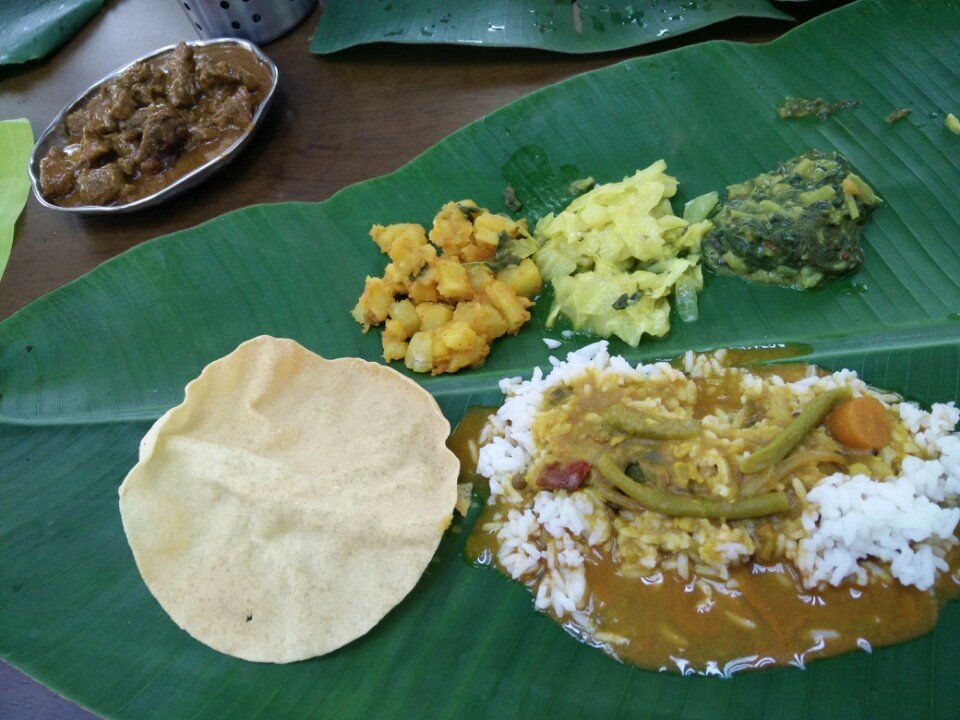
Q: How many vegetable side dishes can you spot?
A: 3